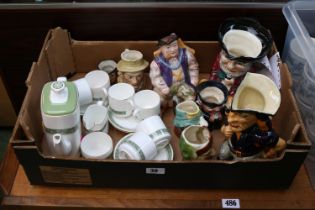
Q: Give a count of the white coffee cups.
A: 6